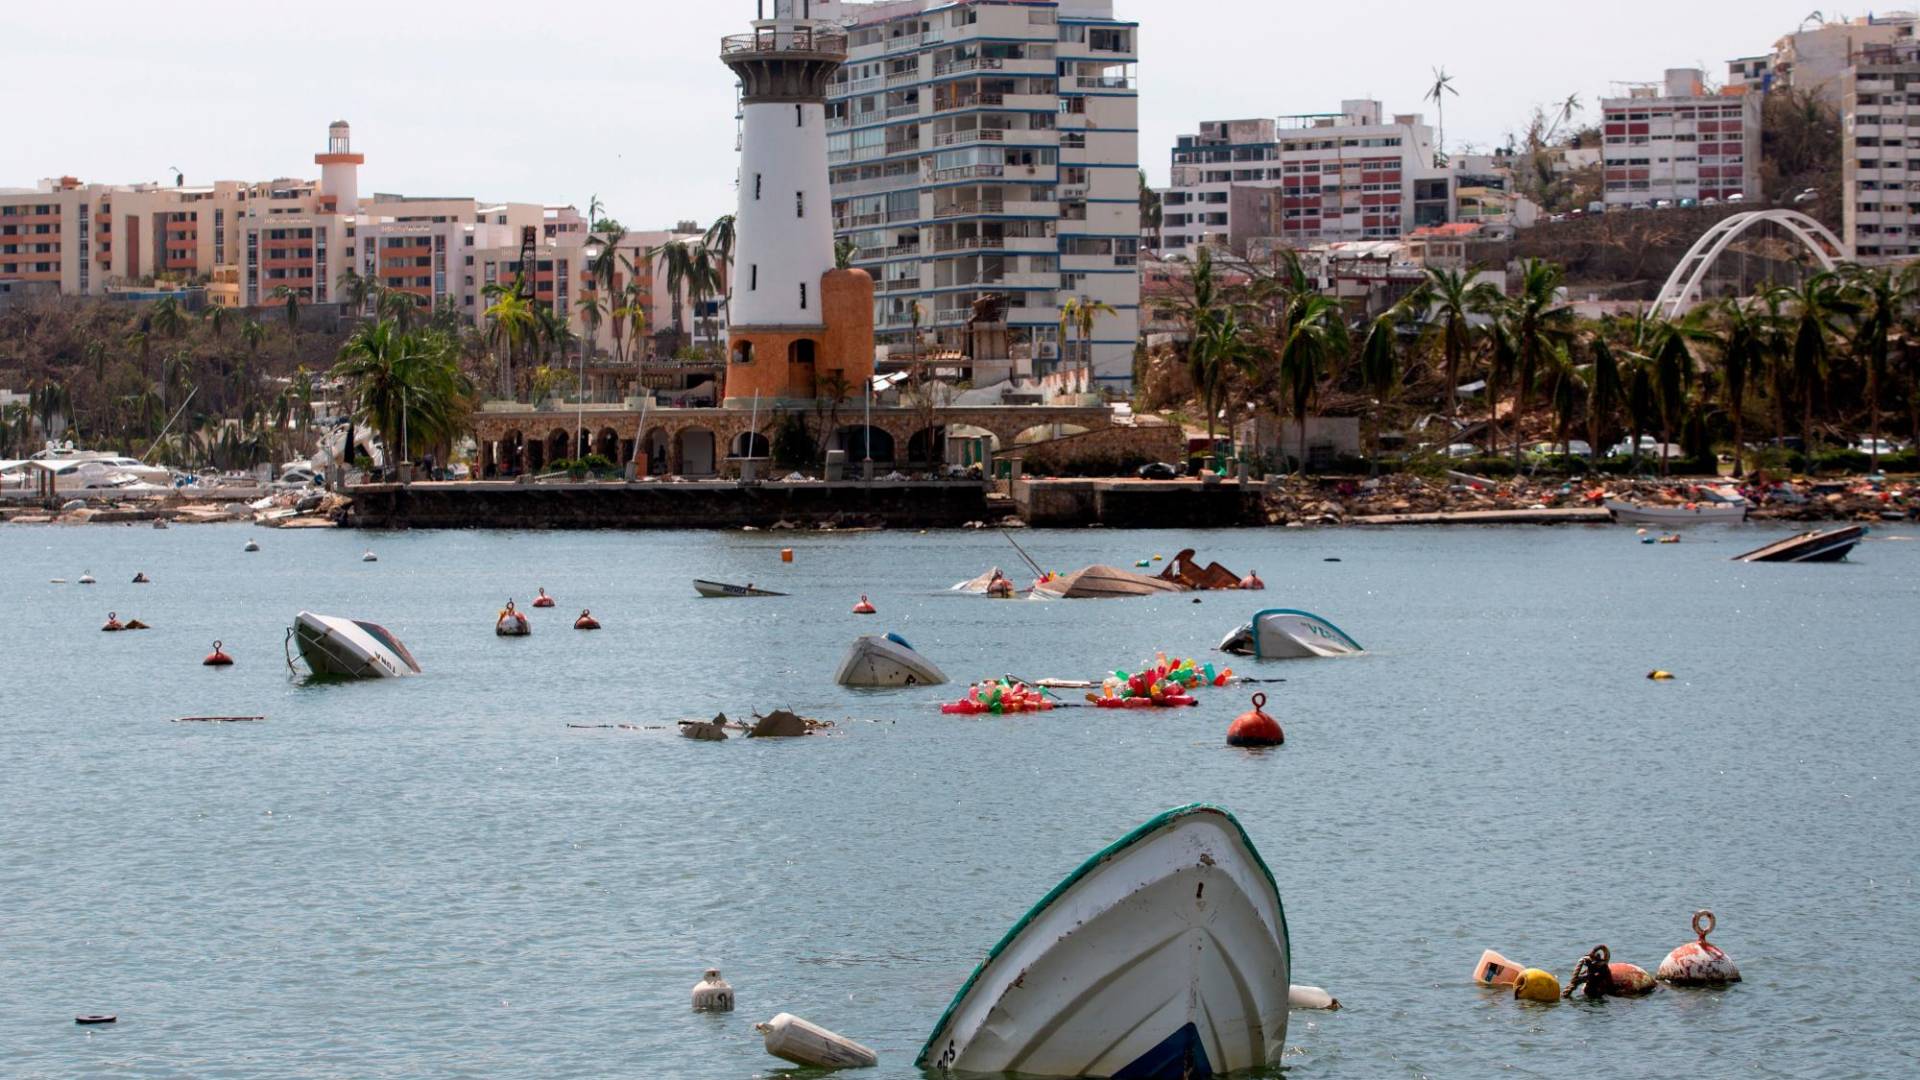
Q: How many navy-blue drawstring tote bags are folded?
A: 0